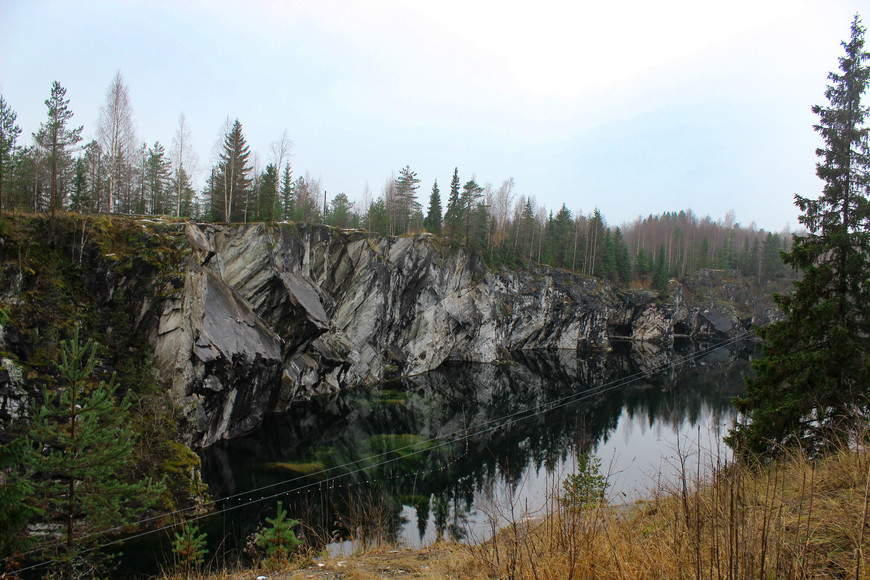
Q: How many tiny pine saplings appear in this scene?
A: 2